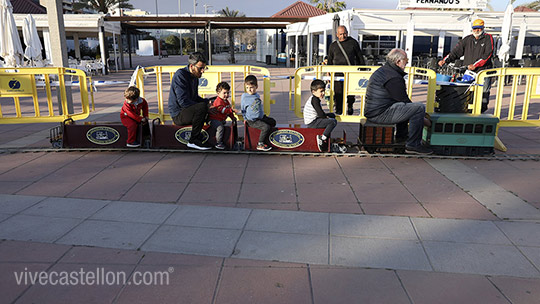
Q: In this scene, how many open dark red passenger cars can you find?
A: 3